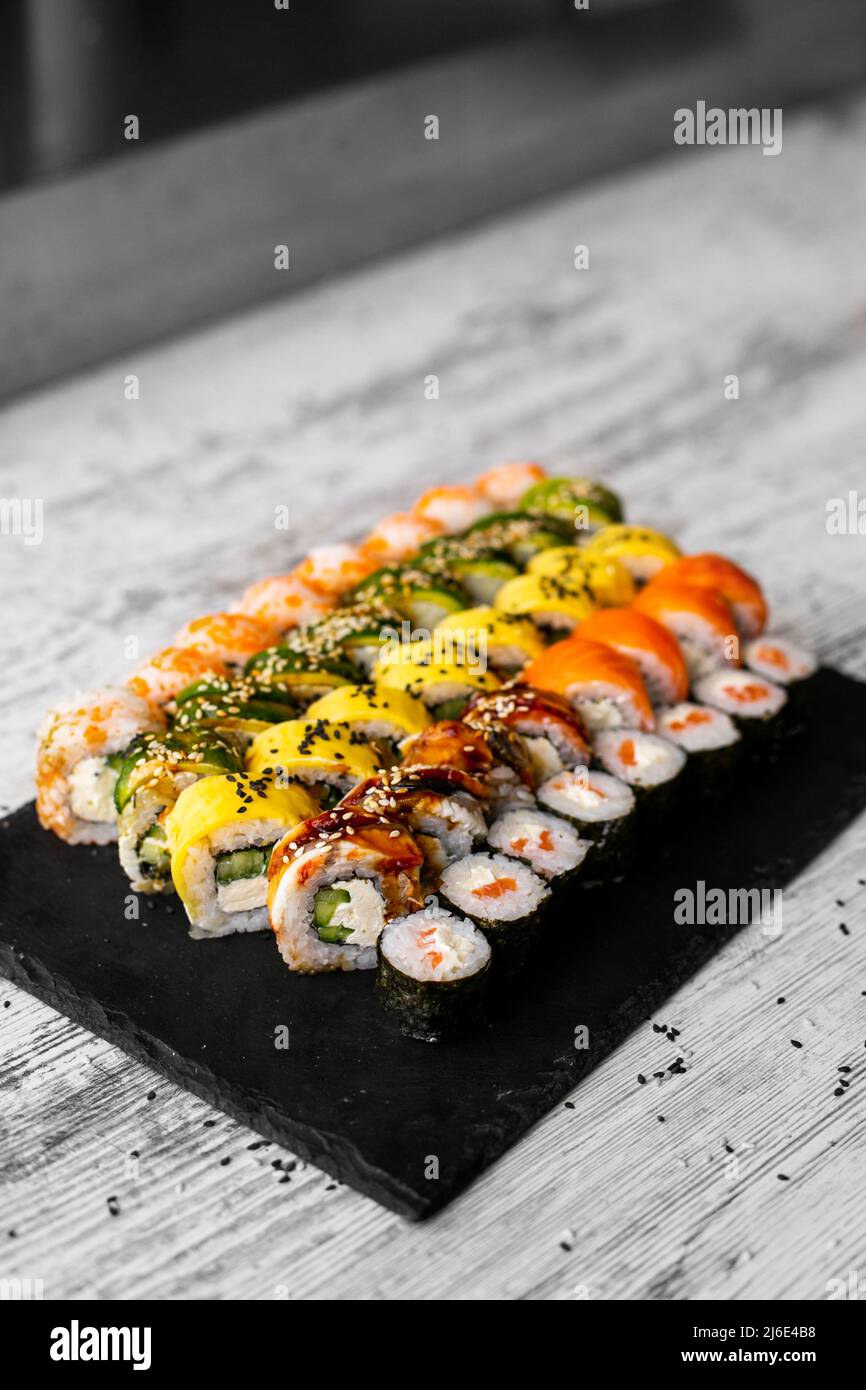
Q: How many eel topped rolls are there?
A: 4